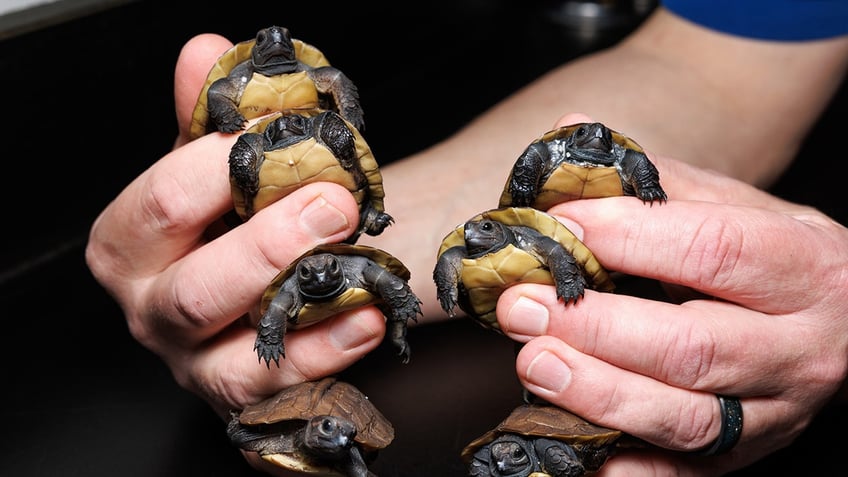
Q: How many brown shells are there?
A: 2